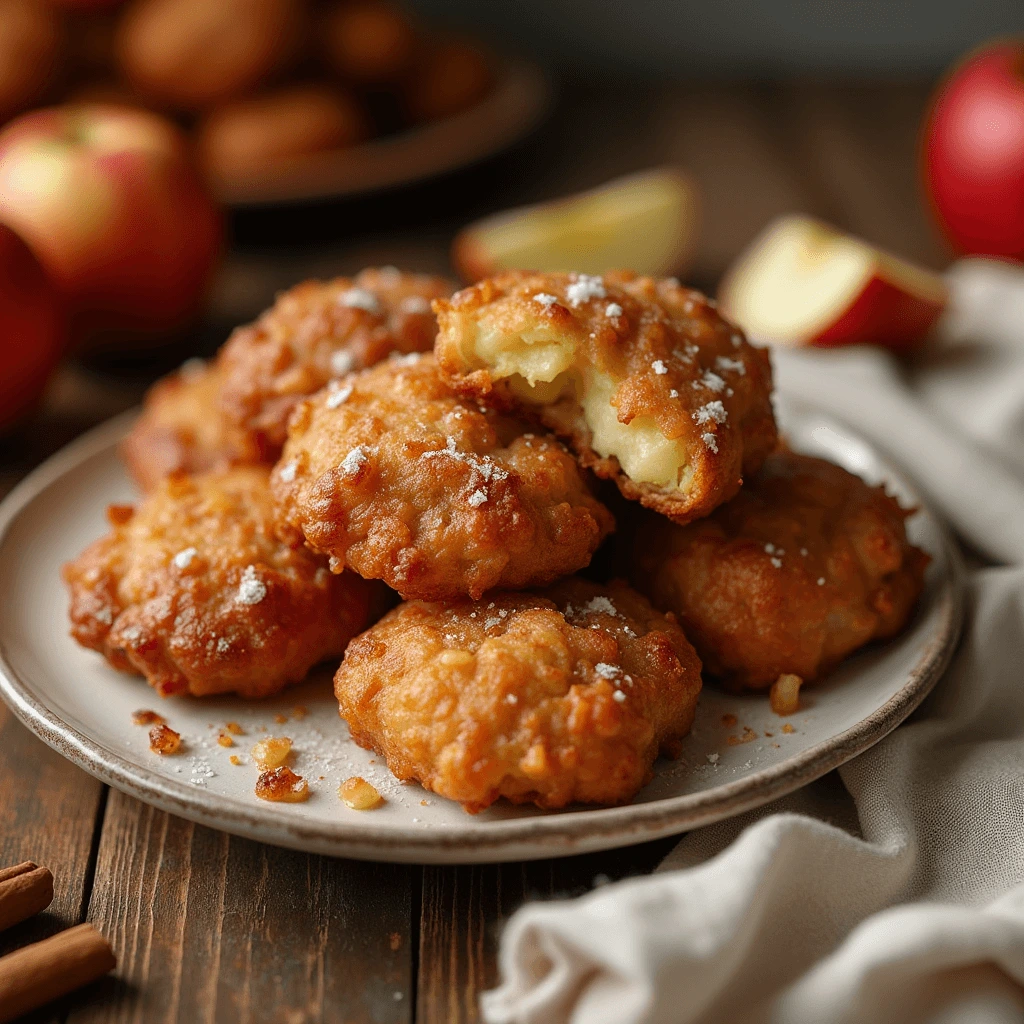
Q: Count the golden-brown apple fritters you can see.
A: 7